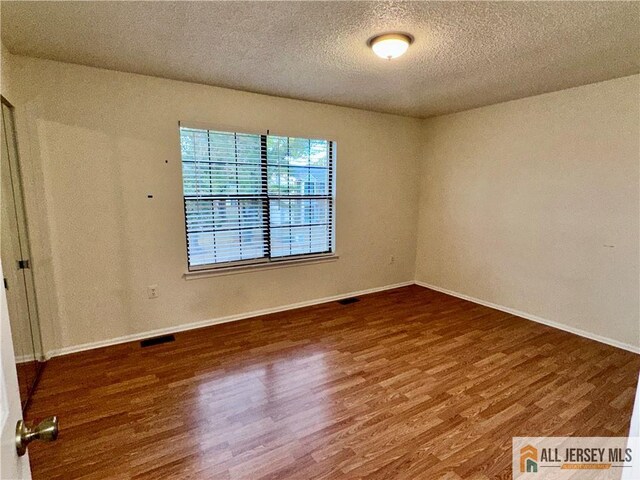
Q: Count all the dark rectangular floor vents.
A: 2